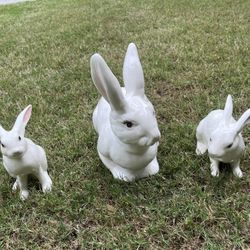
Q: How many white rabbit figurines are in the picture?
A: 3